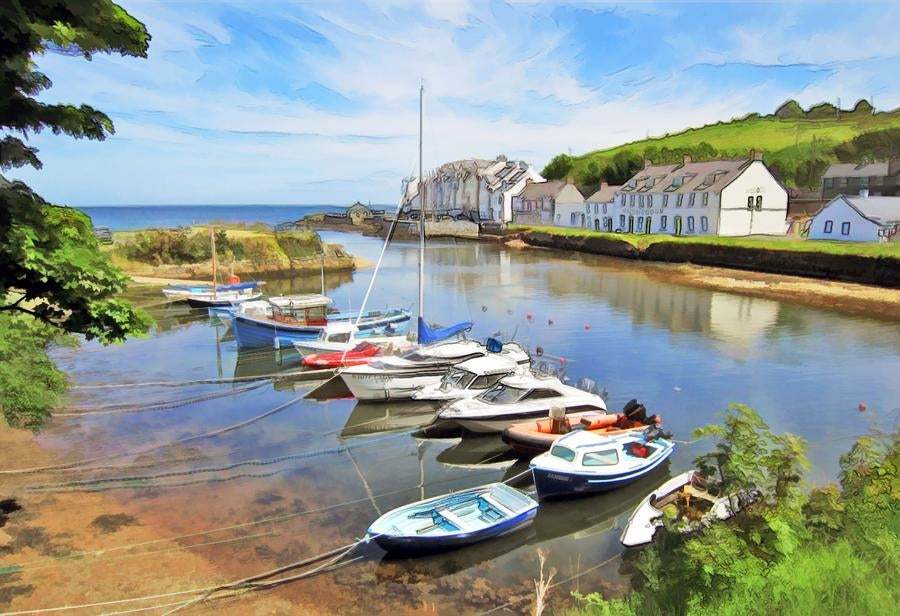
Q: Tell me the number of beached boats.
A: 0